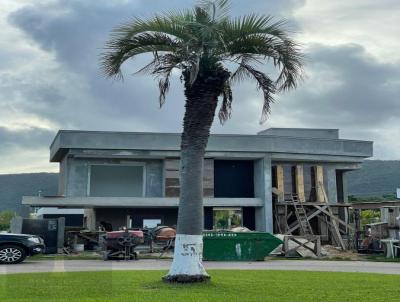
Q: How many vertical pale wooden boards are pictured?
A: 3